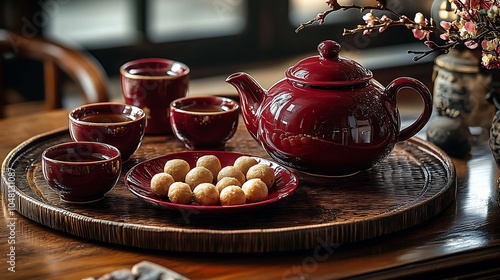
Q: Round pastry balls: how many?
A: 12